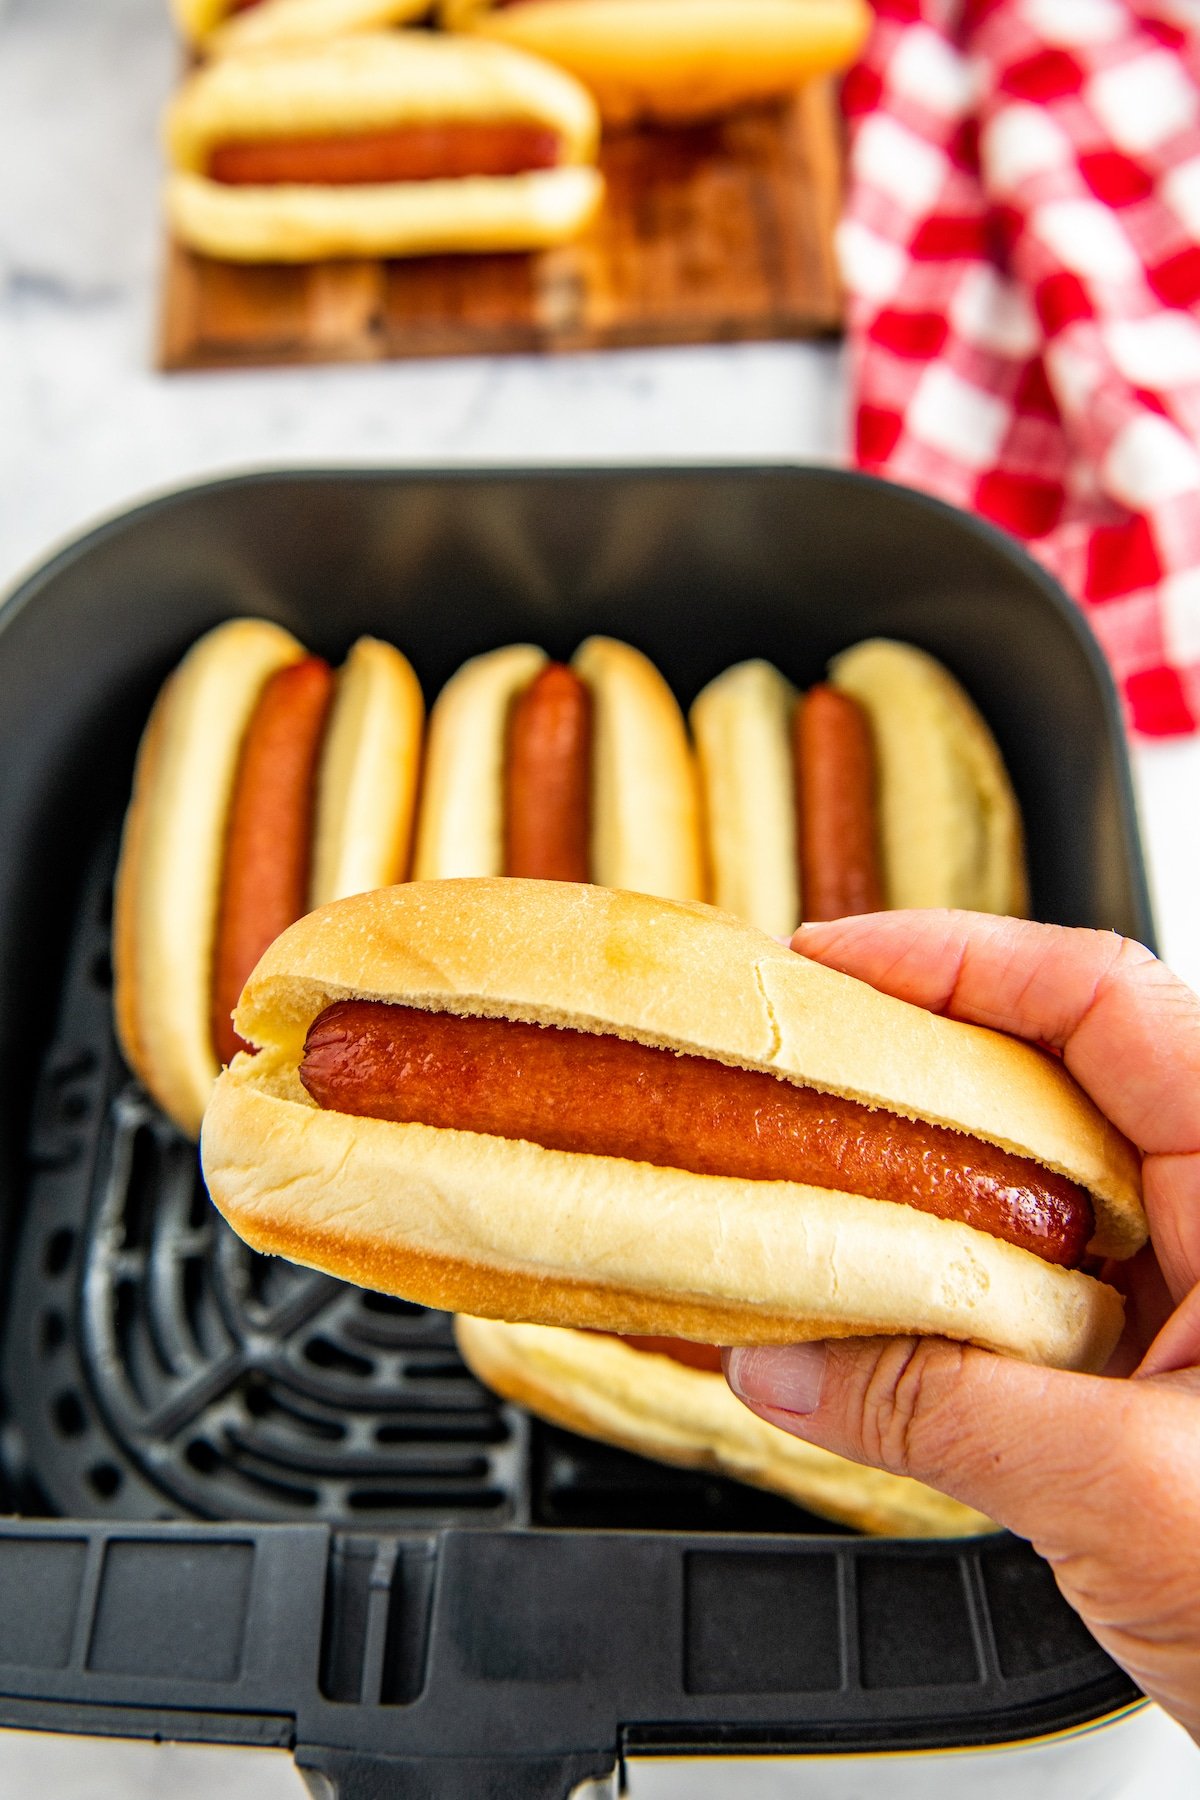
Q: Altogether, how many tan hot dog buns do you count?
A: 8